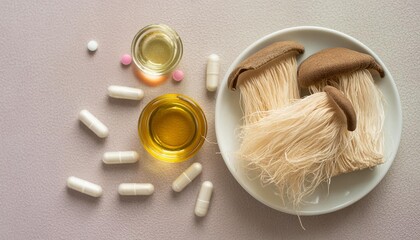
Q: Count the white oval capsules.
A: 8